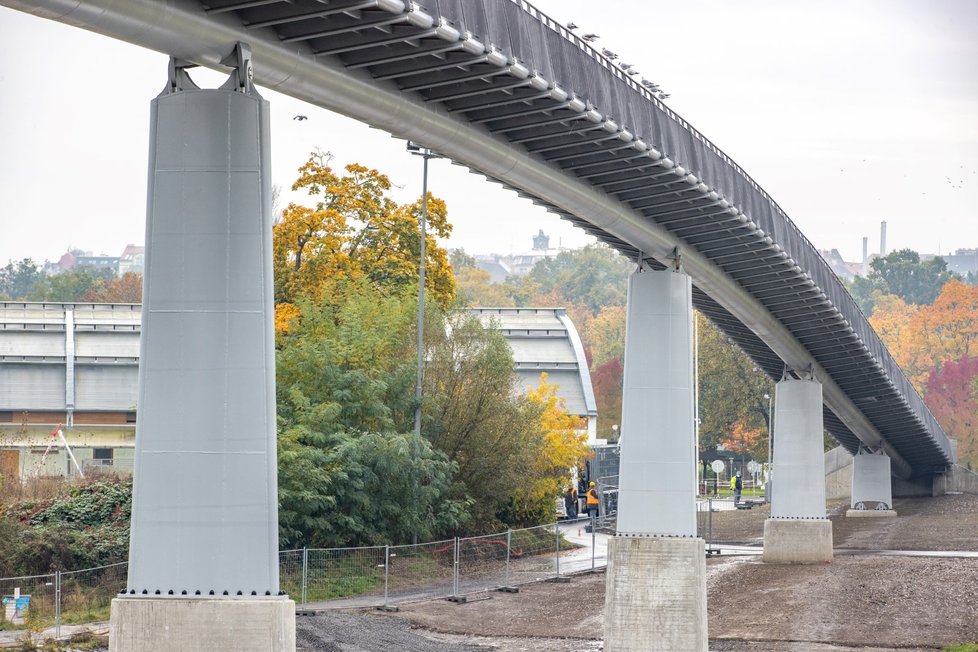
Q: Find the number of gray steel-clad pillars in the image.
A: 4